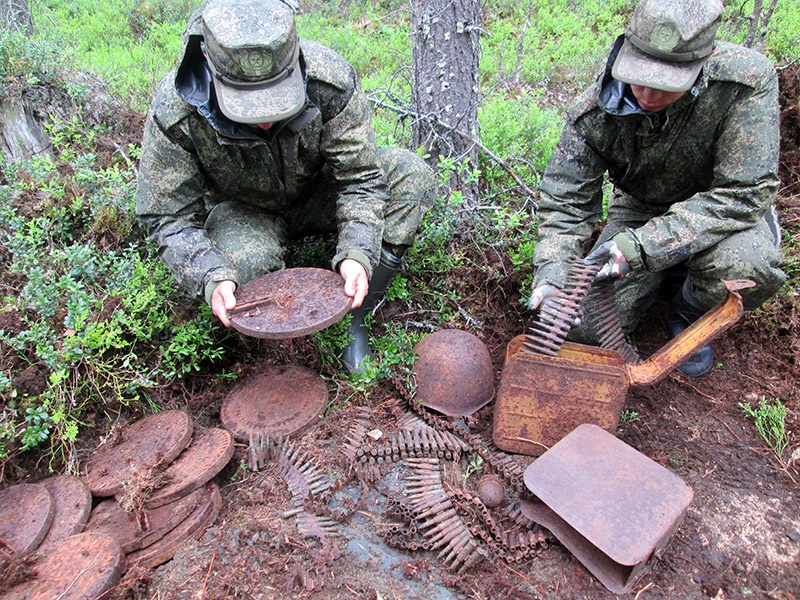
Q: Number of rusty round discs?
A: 9